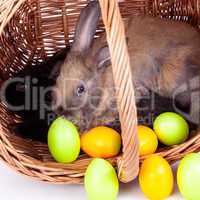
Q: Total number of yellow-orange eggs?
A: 3